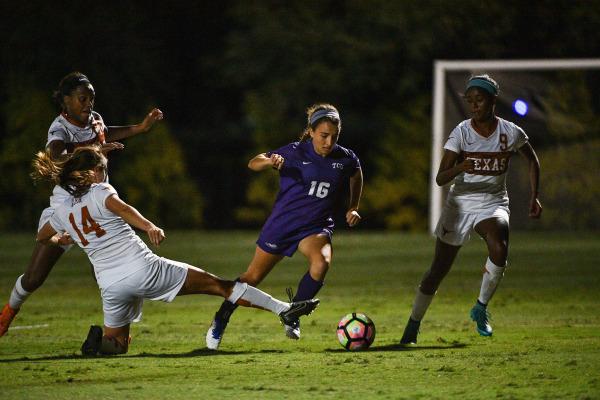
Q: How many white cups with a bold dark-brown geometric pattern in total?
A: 0